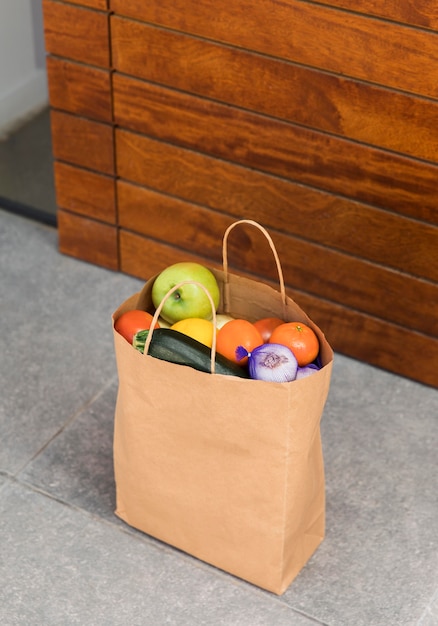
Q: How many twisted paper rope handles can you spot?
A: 2